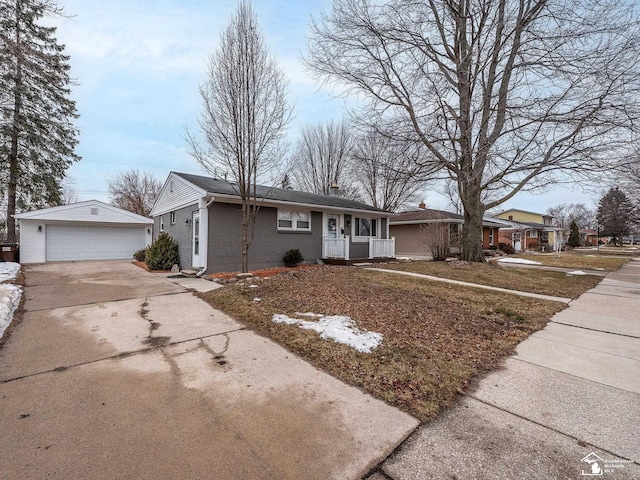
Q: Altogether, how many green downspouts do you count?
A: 0